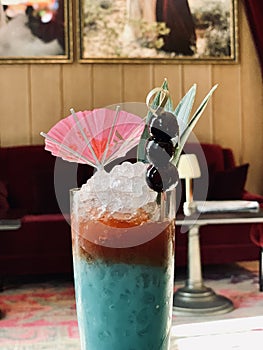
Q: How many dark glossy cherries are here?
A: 3